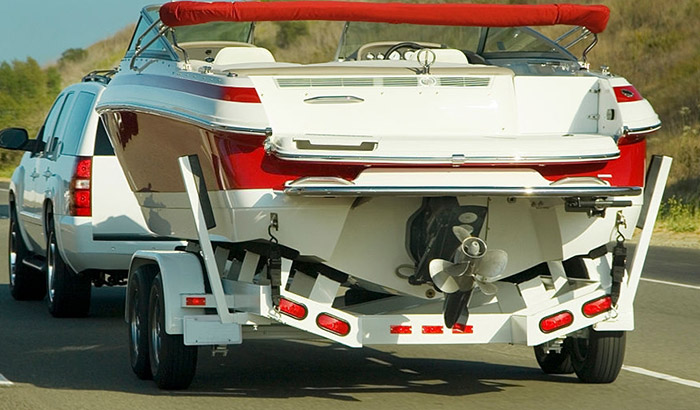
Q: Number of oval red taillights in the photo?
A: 4